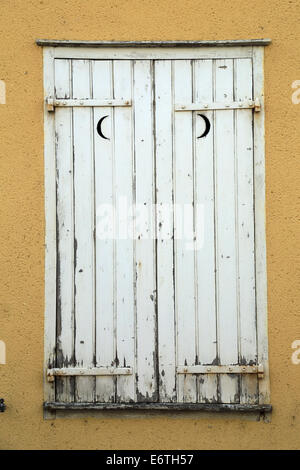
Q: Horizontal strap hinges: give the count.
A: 4